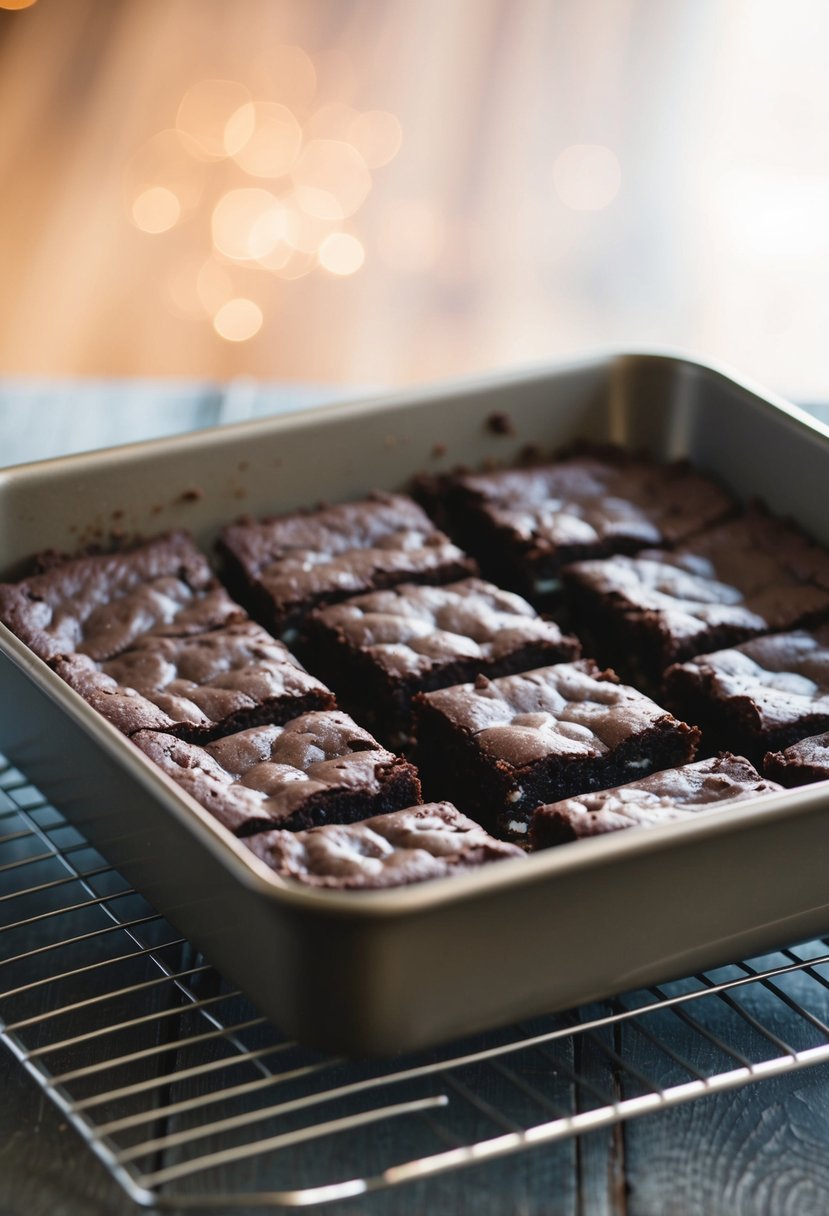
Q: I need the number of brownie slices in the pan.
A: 12